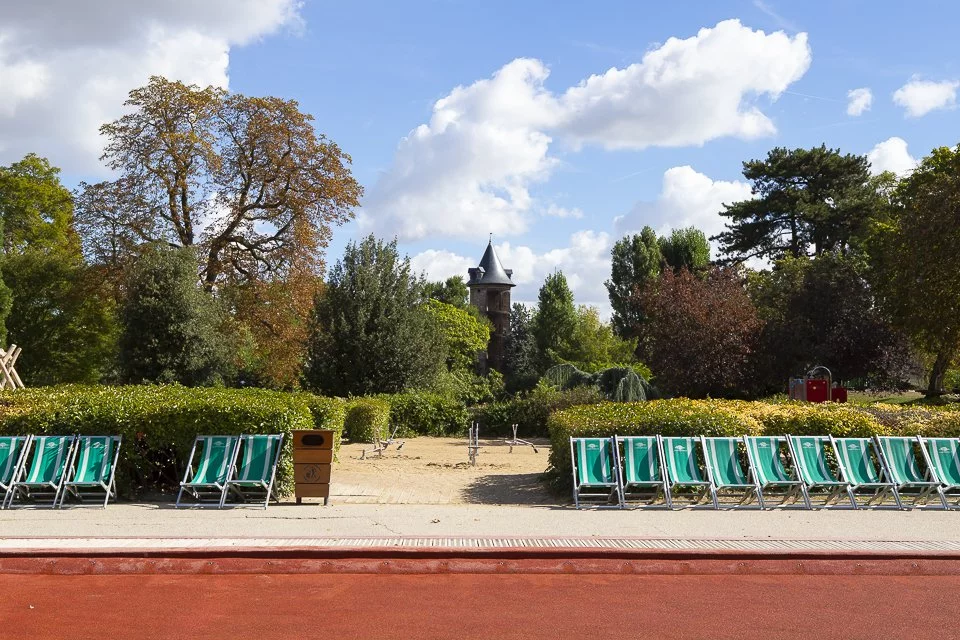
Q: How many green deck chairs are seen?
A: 14